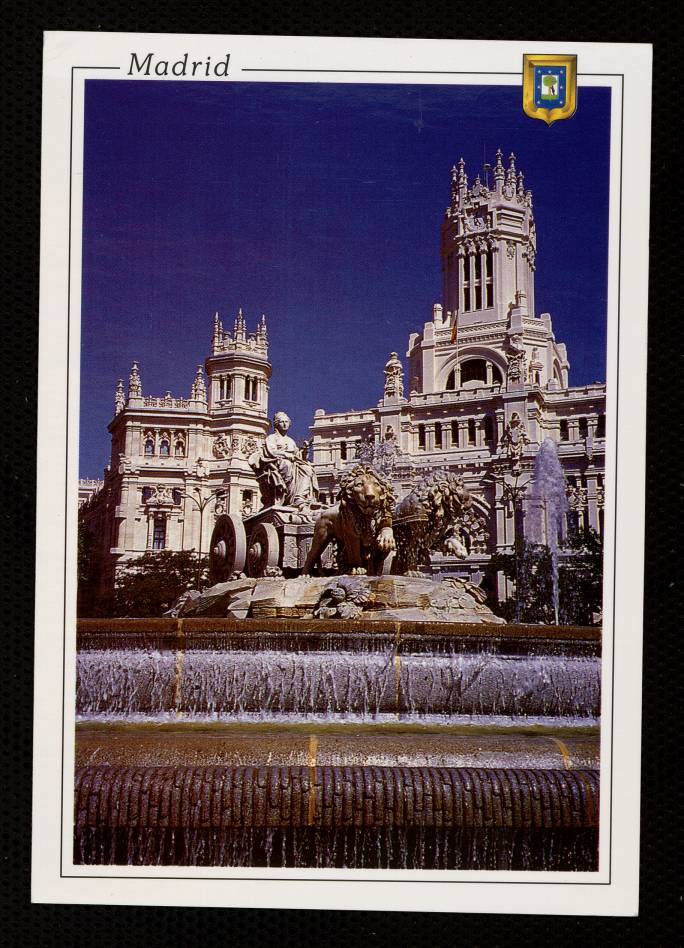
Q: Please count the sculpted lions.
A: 2